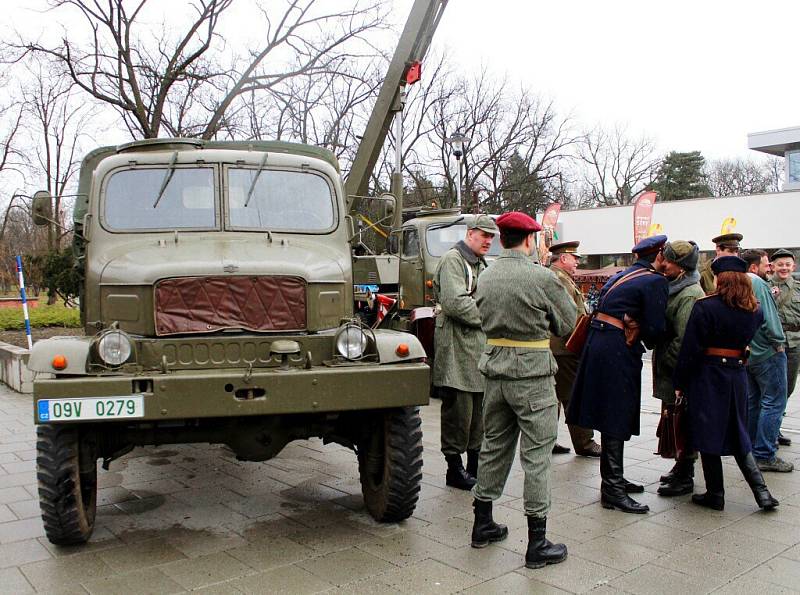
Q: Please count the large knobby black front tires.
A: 2